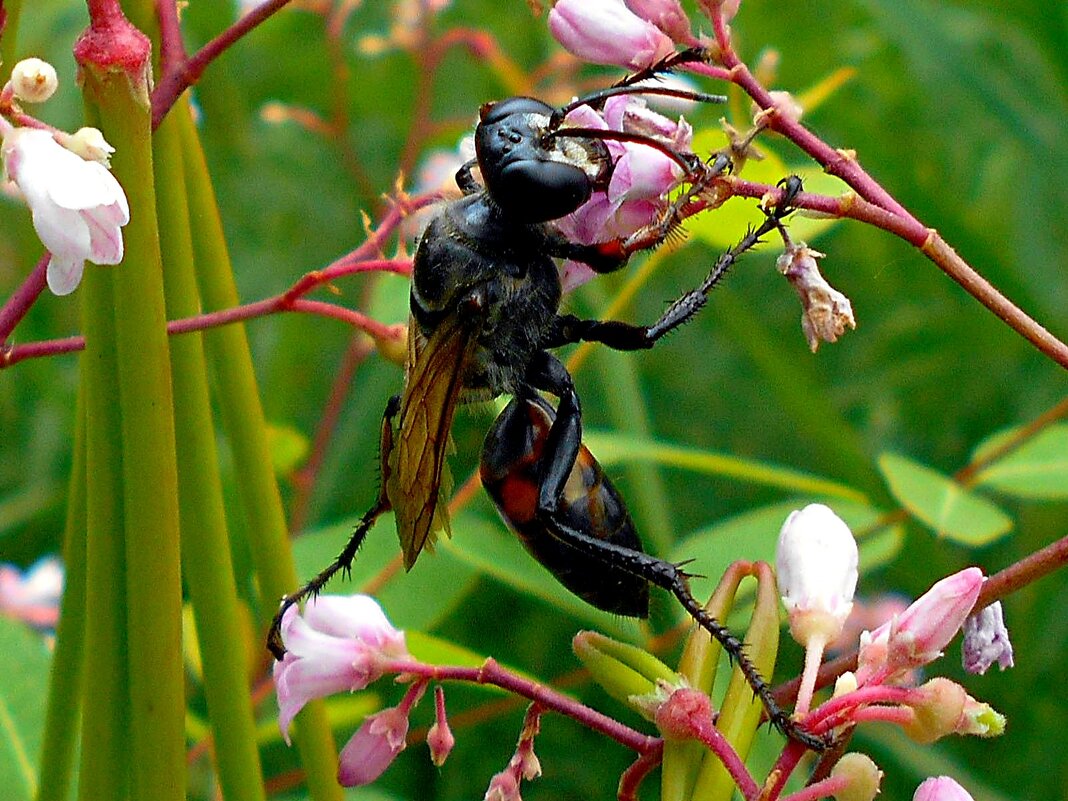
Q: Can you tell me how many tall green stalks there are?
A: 5